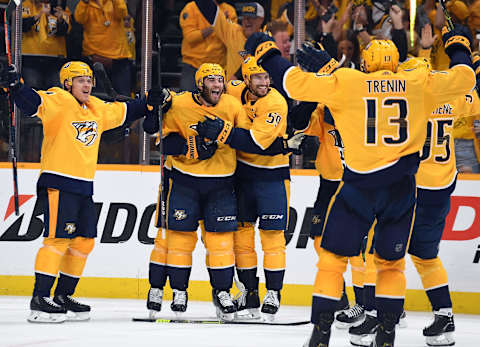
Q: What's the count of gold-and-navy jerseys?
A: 6